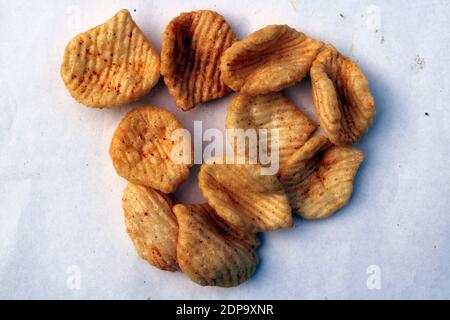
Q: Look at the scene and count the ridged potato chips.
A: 10